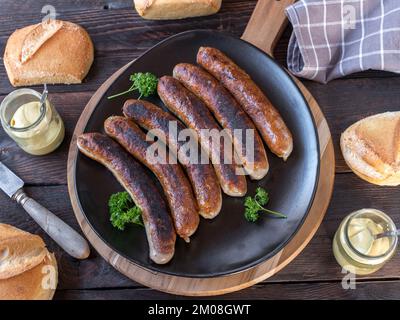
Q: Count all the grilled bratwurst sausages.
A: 6